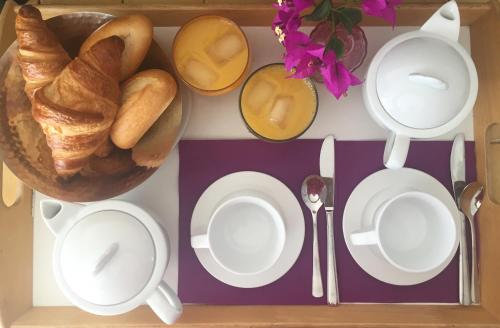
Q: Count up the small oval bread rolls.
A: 2